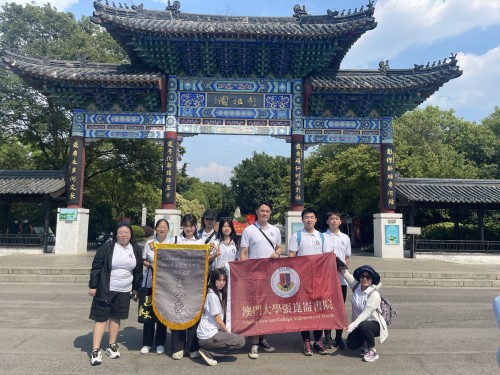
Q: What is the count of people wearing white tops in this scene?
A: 10